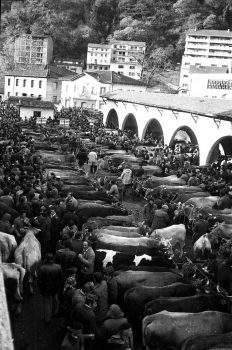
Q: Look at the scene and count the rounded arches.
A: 5